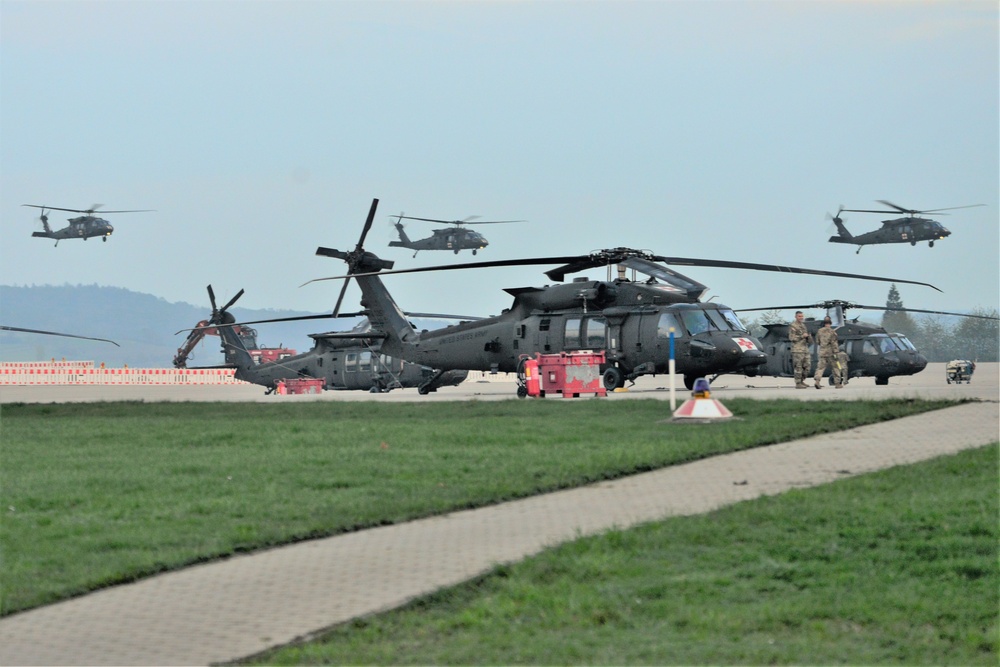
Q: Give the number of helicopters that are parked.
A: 3